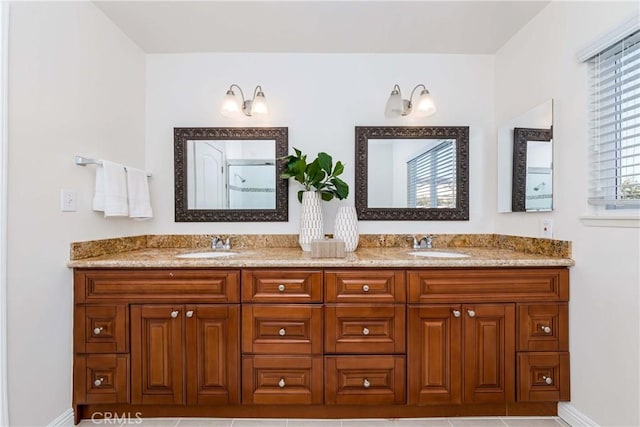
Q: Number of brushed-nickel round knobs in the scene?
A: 14